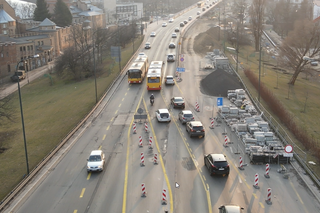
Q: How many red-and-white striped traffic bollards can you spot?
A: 15